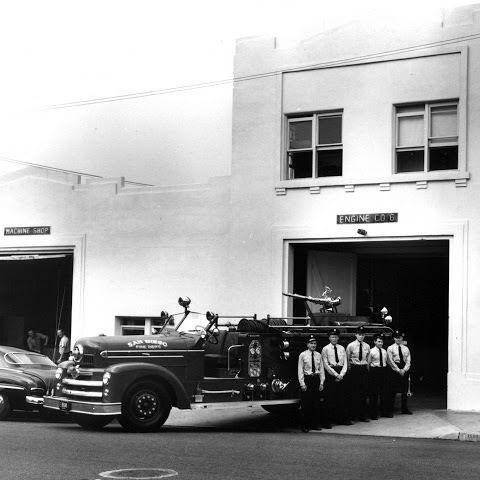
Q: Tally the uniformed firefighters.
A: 5